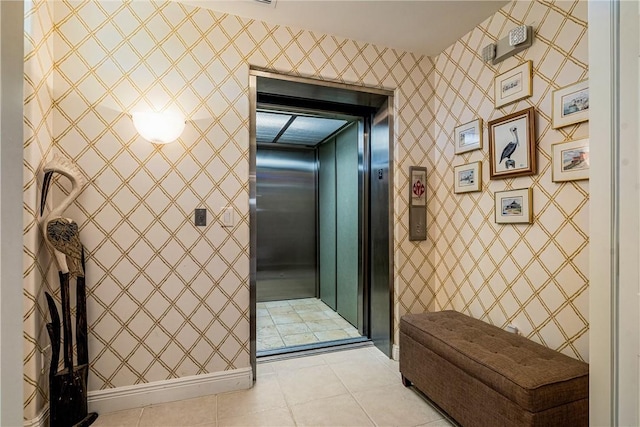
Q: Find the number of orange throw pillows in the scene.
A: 0